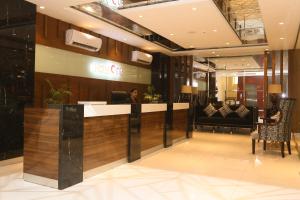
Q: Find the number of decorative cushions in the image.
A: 3